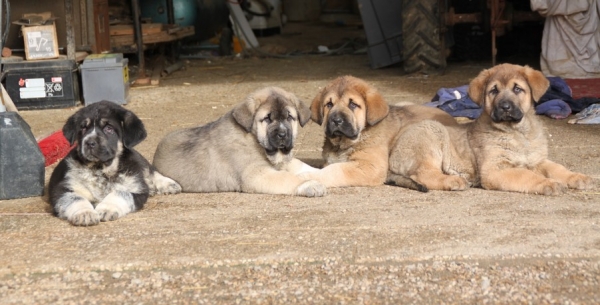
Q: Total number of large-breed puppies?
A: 4